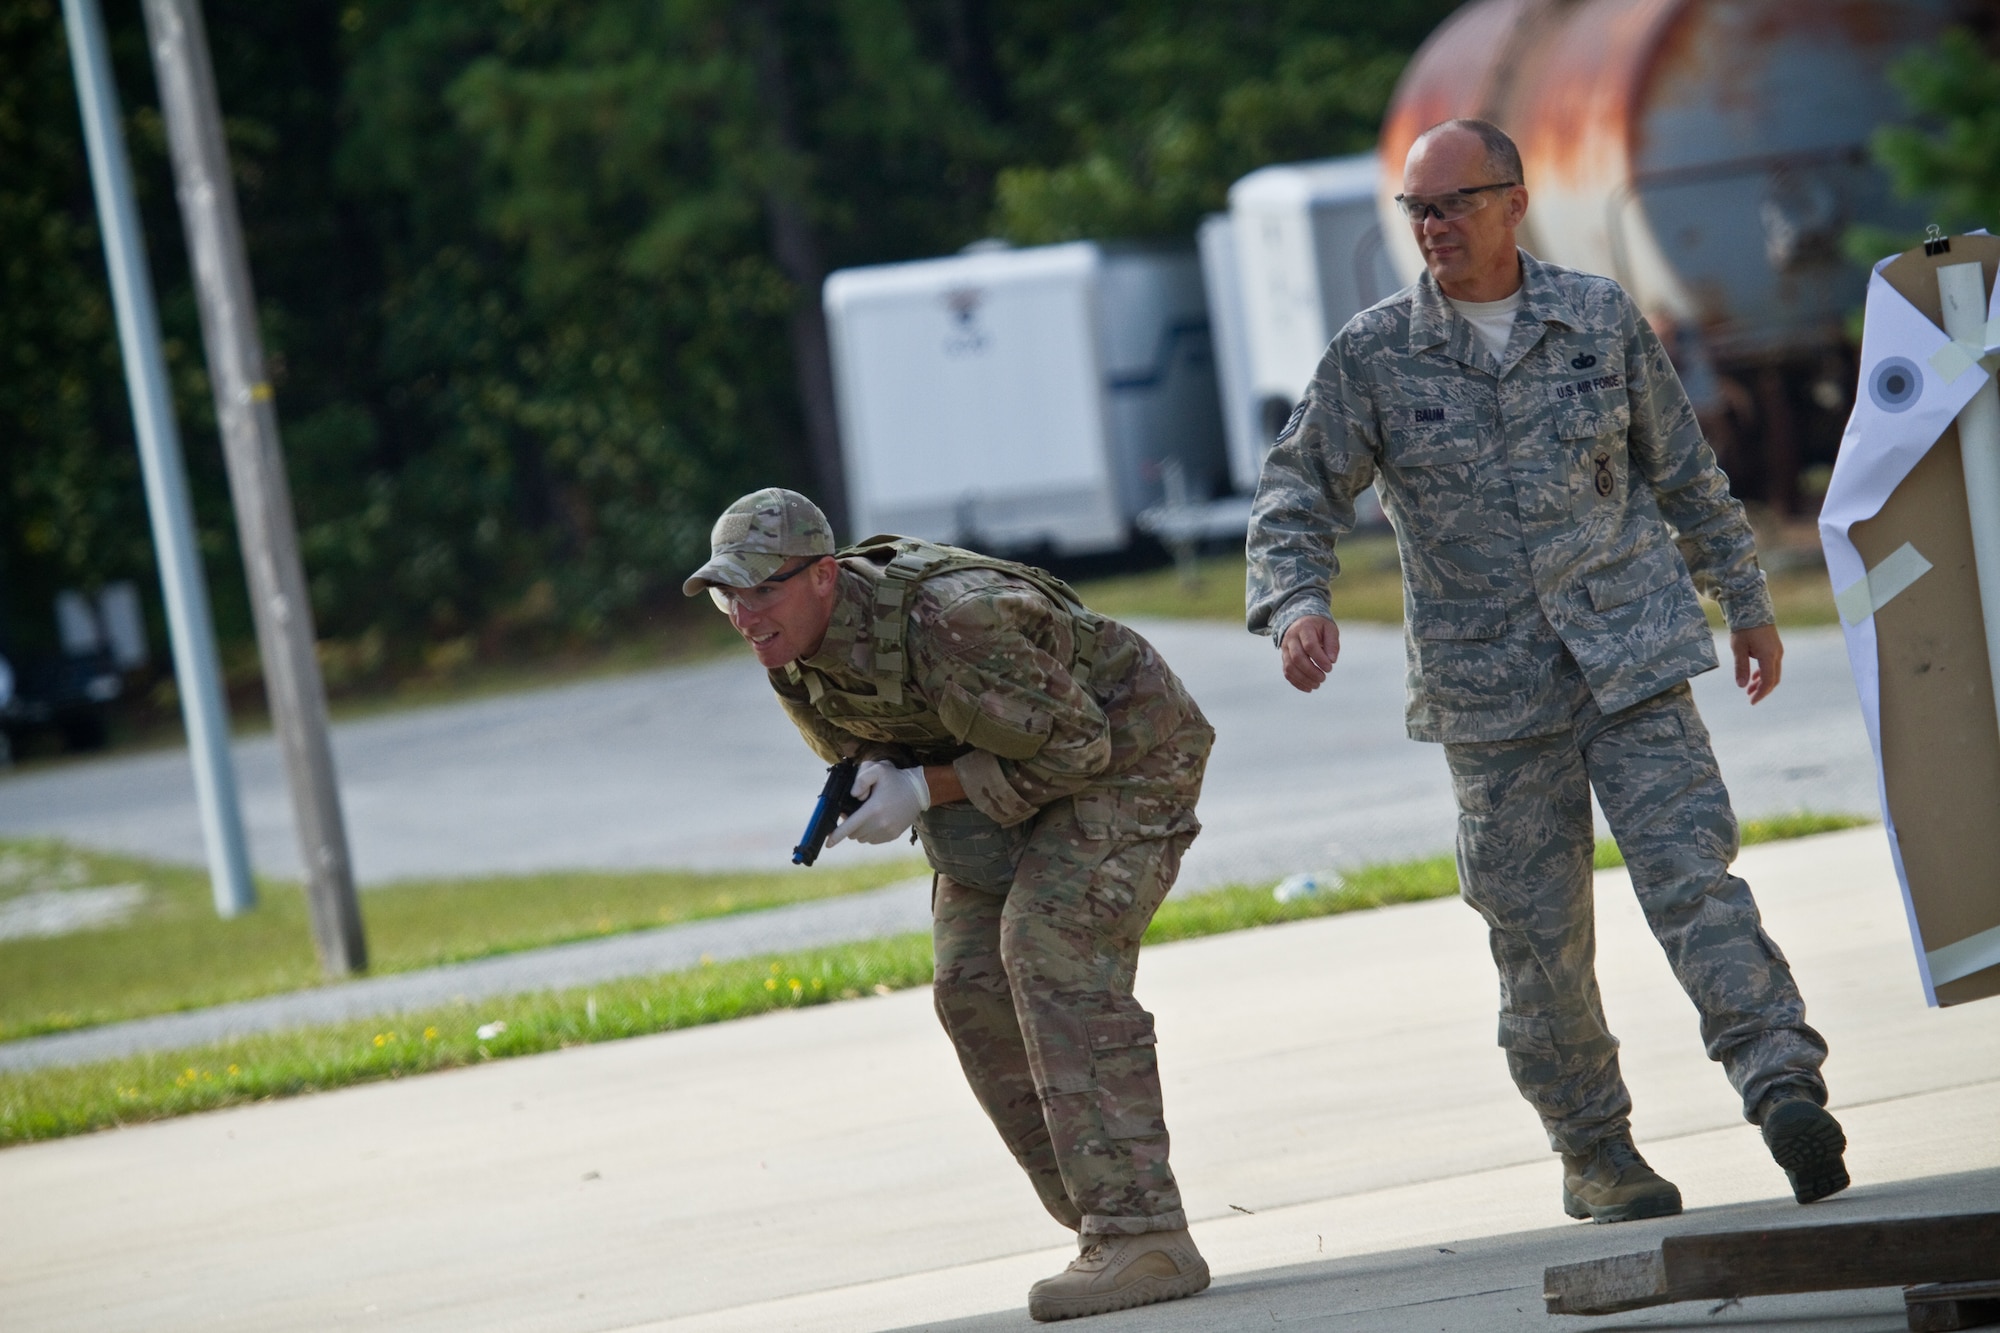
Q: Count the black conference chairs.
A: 0